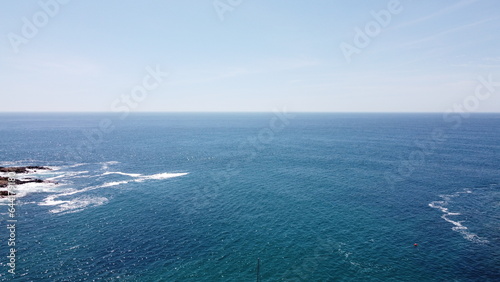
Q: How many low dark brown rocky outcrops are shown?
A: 3